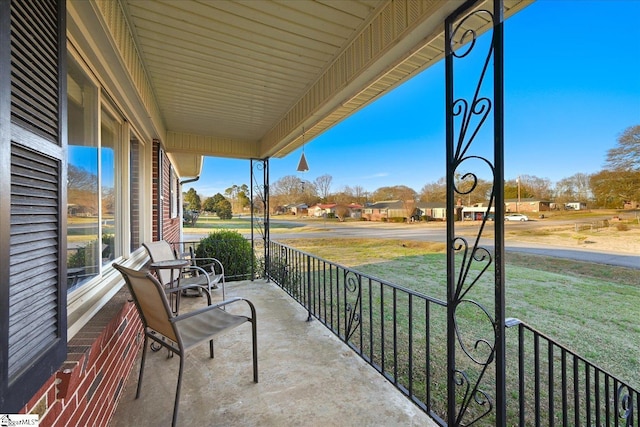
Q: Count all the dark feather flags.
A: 0